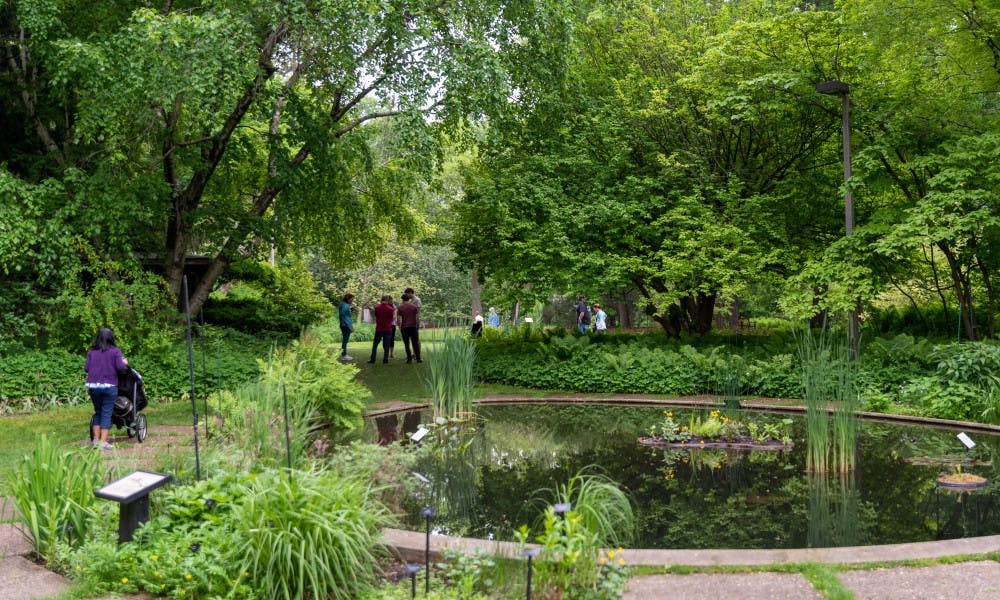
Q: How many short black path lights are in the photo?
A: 4